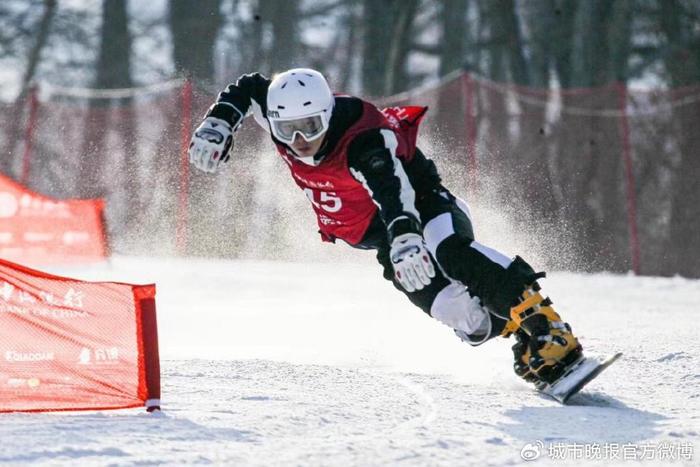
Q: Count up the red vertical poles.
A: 4